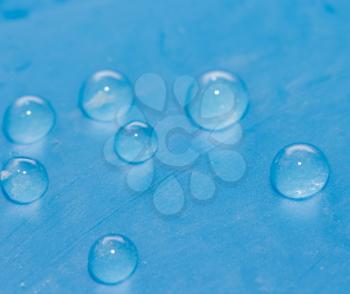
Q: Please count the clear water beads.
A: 7